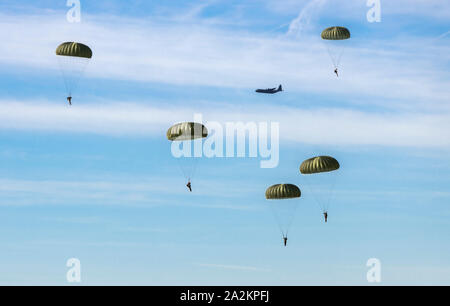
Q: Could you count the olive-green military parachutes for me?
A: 5